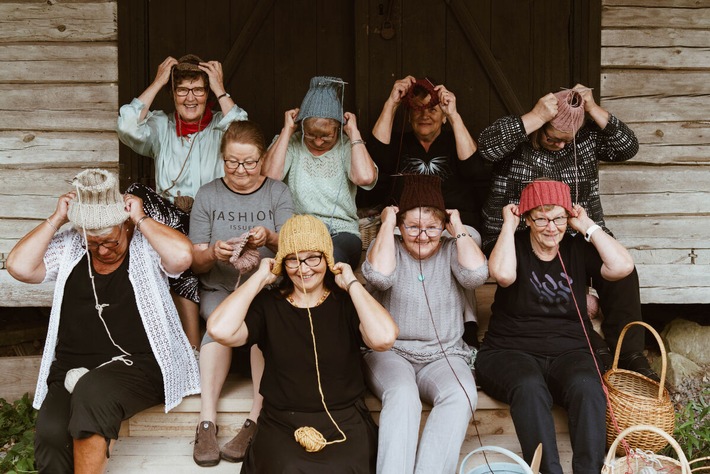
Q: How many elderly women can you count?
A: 9